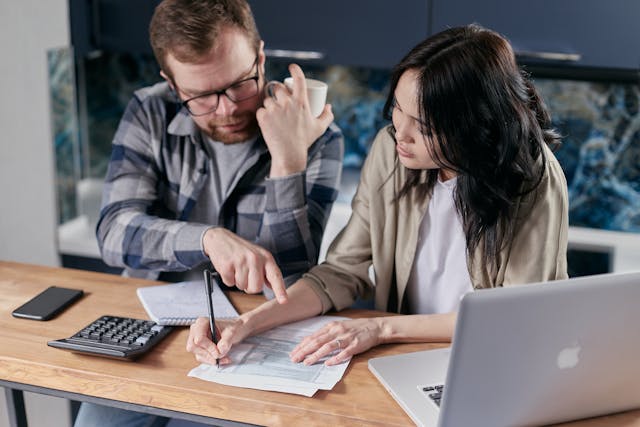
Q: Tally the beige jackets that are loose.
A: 1